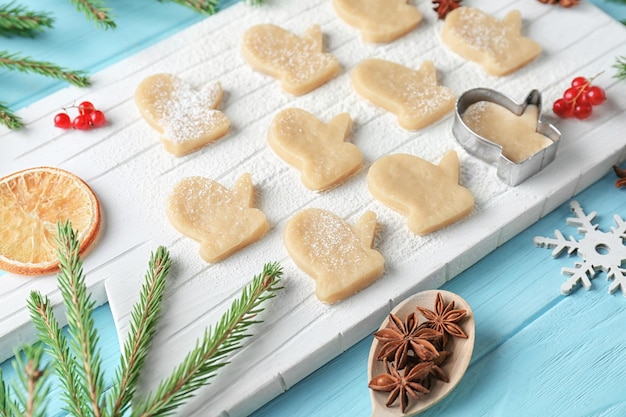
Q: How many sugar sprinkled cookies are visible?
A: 8